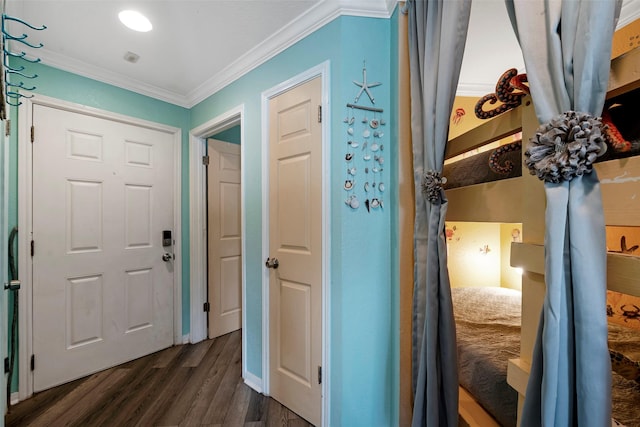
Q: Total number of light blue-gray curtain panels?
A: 2